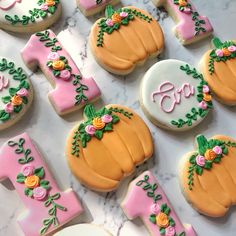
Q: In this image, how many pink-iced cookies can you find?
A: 5